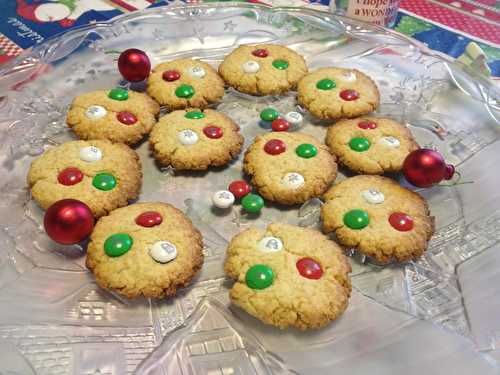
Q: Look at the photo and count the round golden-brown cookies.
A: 11